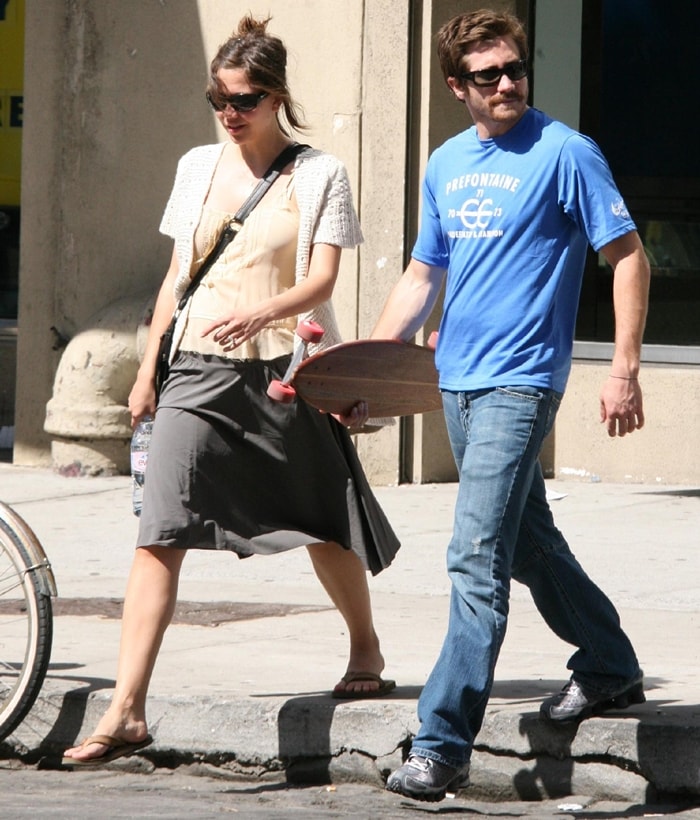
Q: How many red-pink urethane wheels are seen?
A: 3